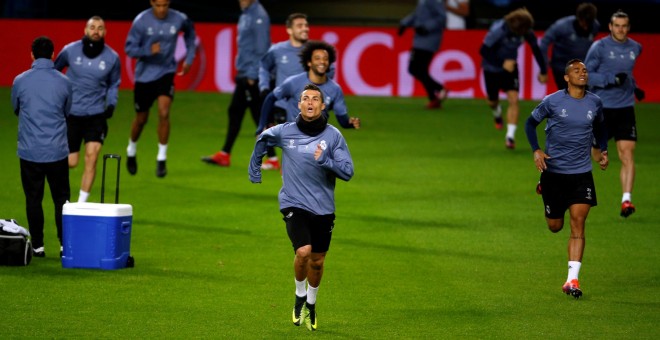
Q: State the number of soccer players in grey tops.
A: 12